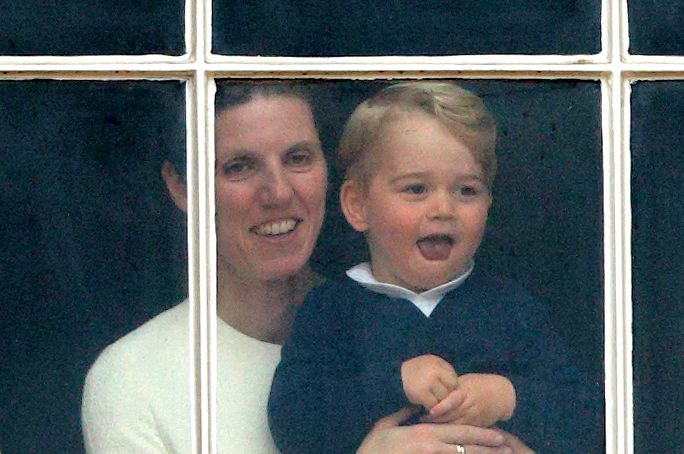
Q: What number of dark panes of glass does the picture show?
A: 6